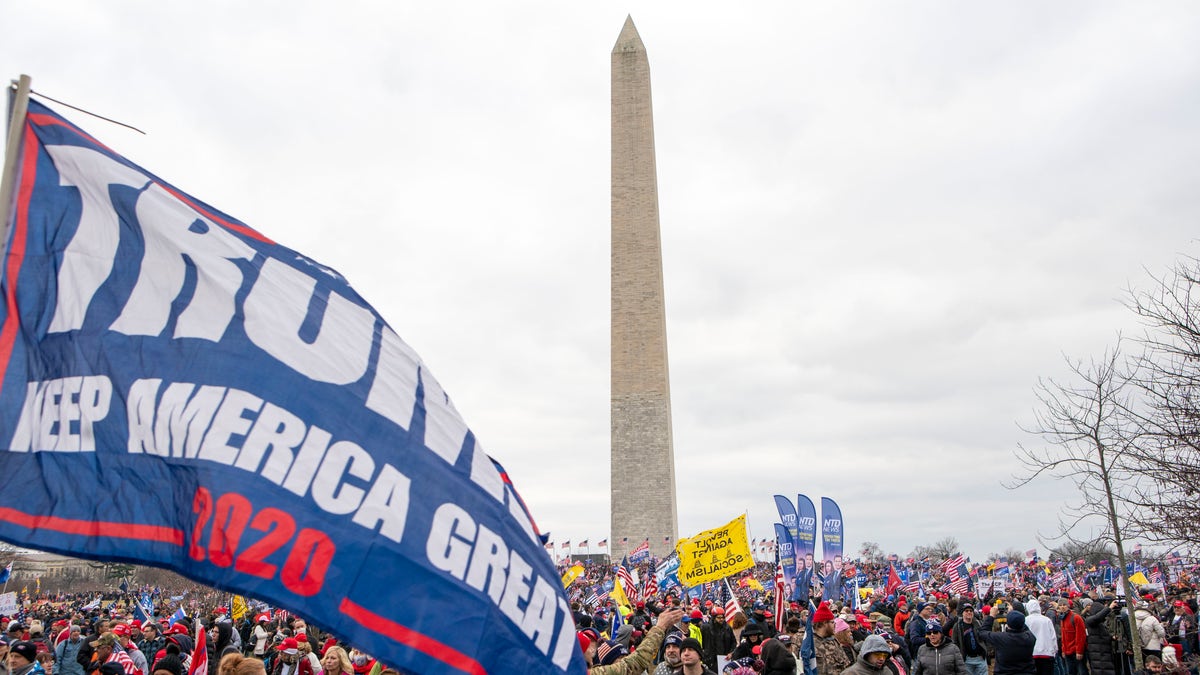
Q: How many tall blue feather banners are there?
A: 4